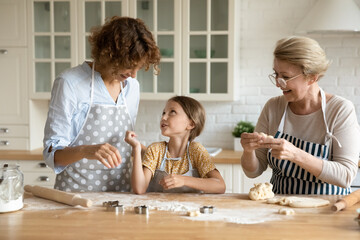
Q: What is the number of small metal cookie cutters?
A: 4